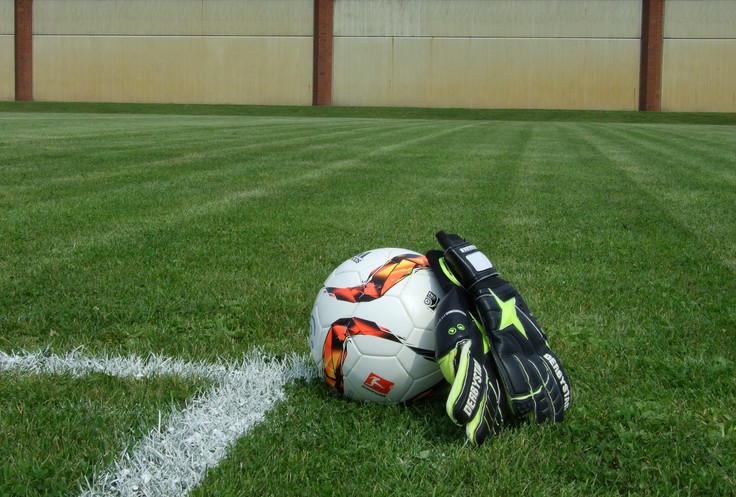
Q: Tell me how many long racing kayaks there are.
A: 0